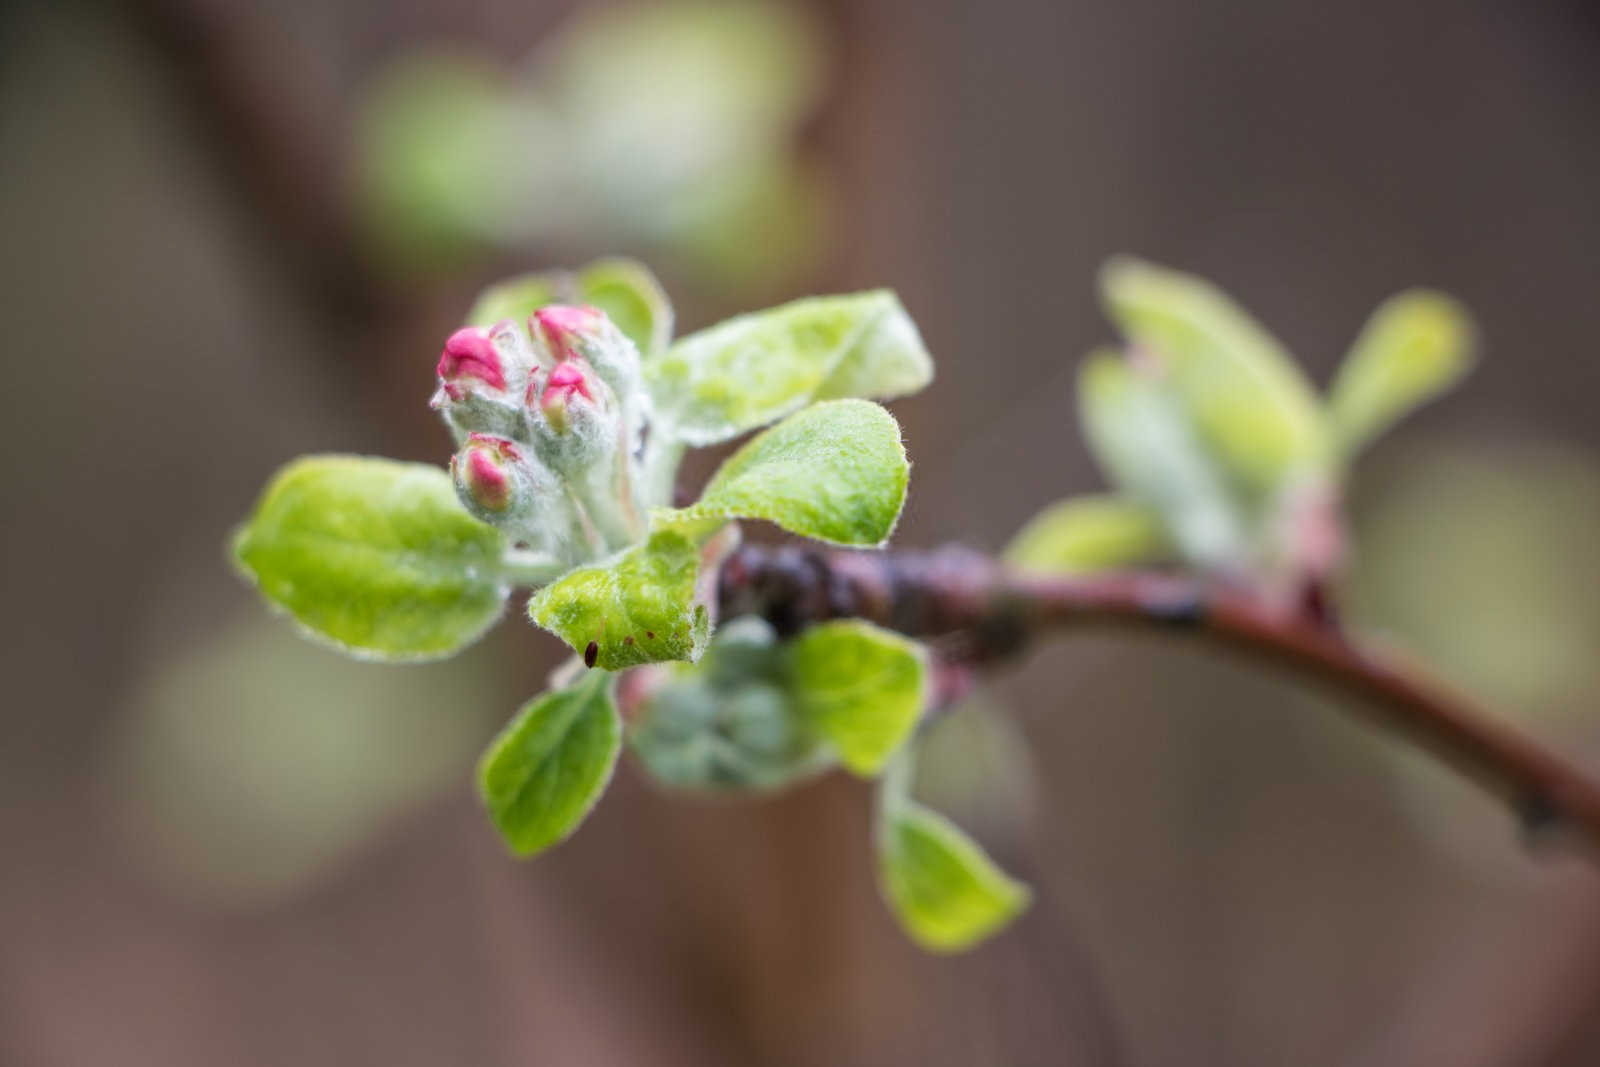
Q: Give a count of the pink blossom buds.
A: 4